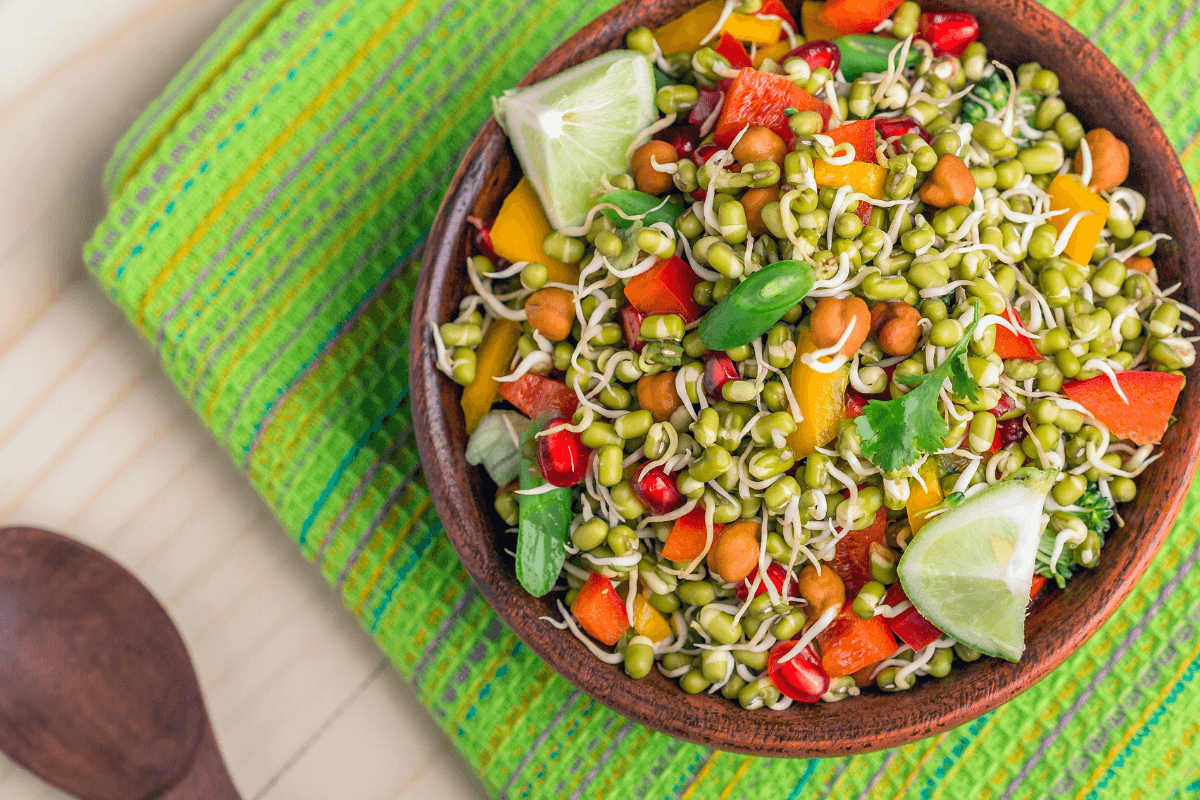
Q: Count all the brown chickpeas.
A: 12